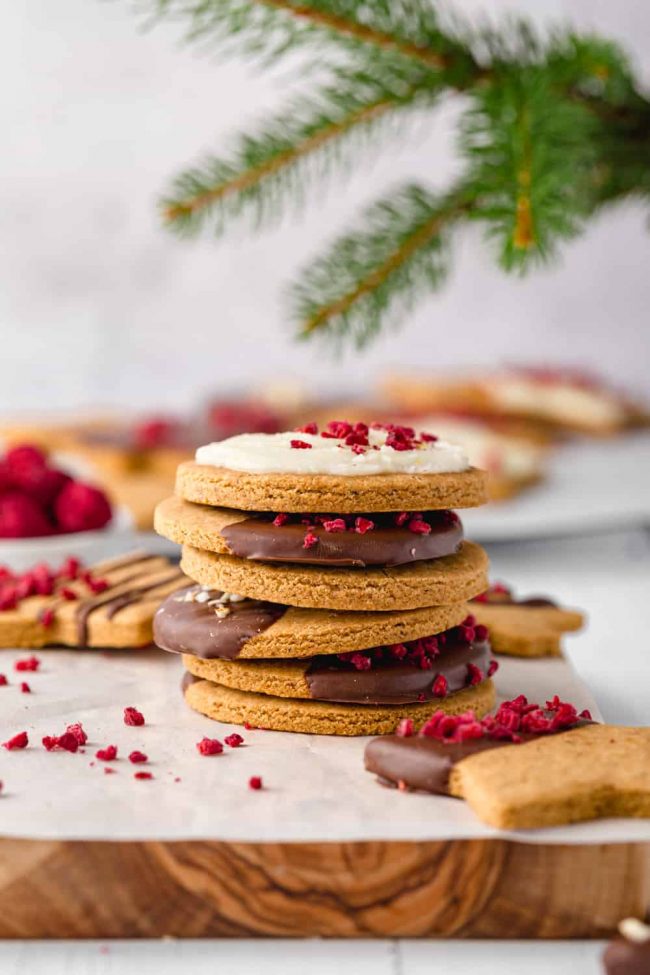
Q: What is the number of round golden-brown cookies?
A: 6